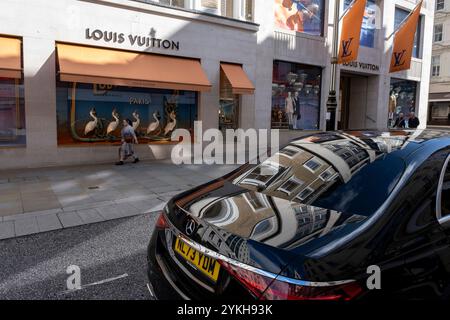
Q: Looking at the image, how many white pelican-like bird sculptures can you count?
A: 5